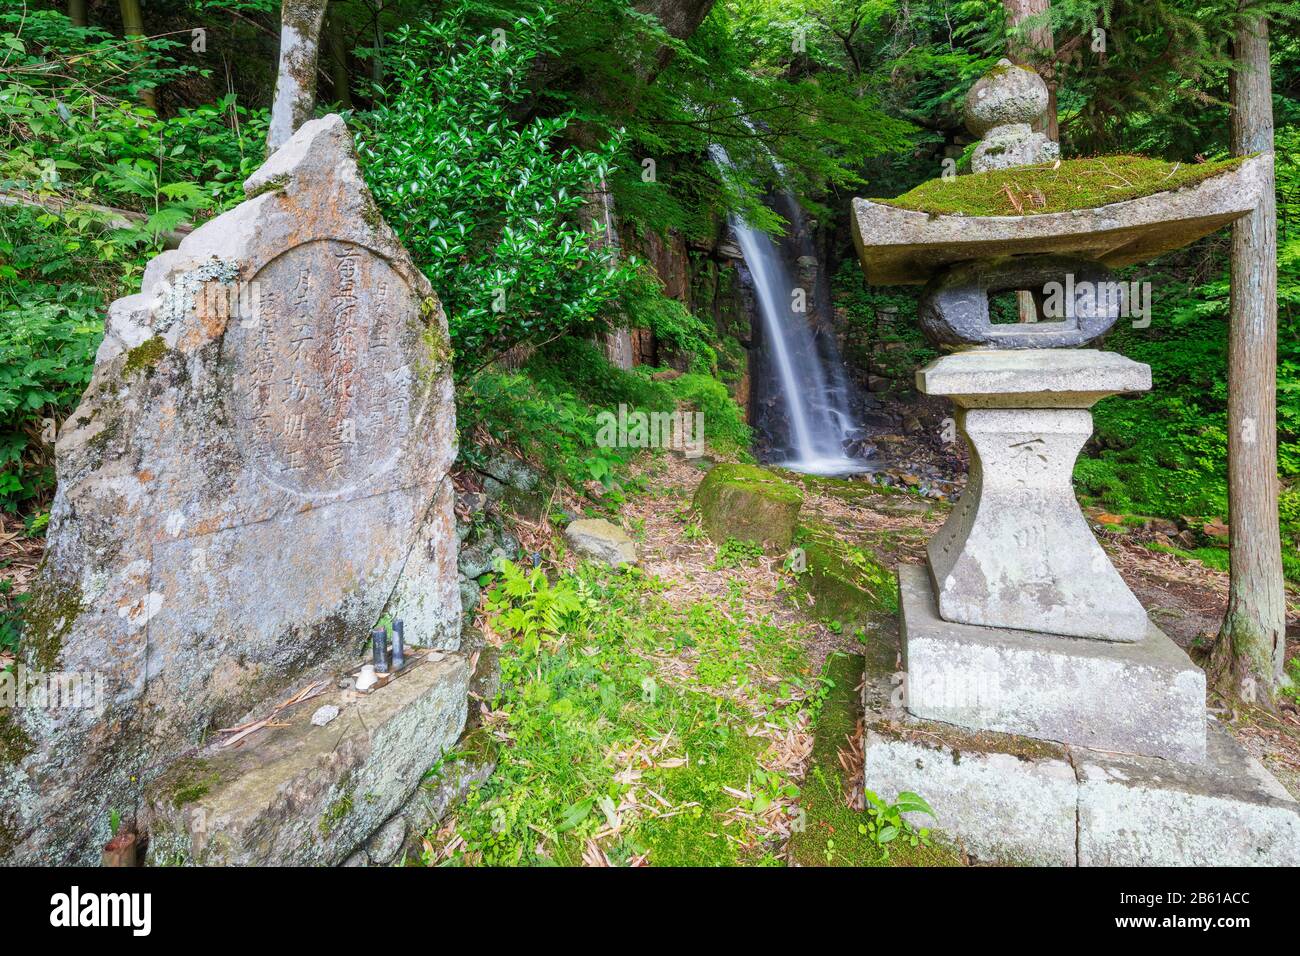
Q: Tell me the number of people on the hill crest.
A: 0